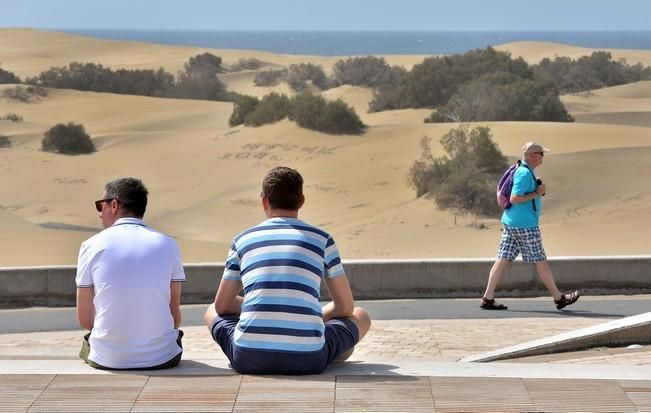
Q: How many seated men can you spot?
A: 2